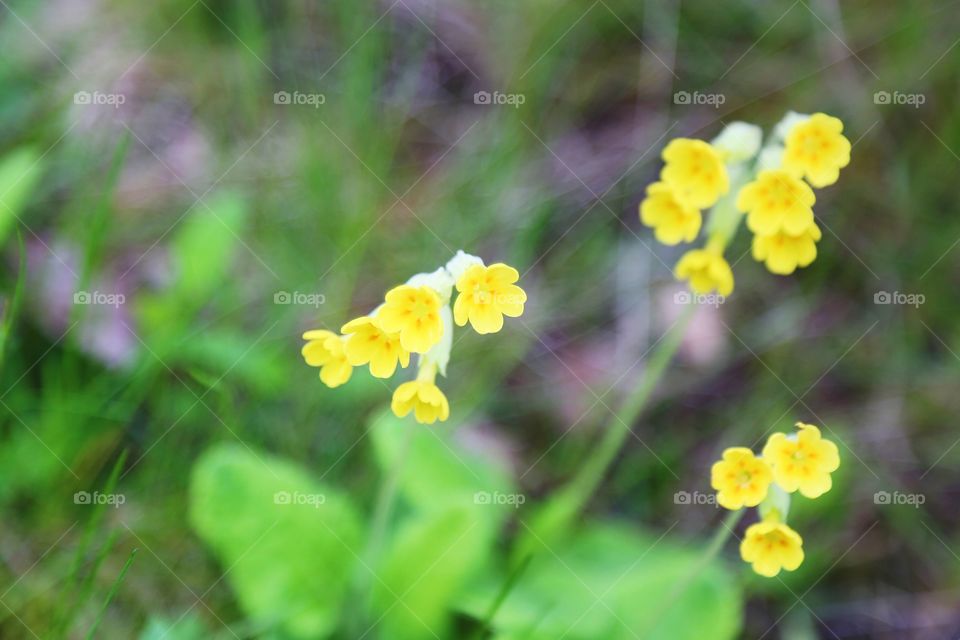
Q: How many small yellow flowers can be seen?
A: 14